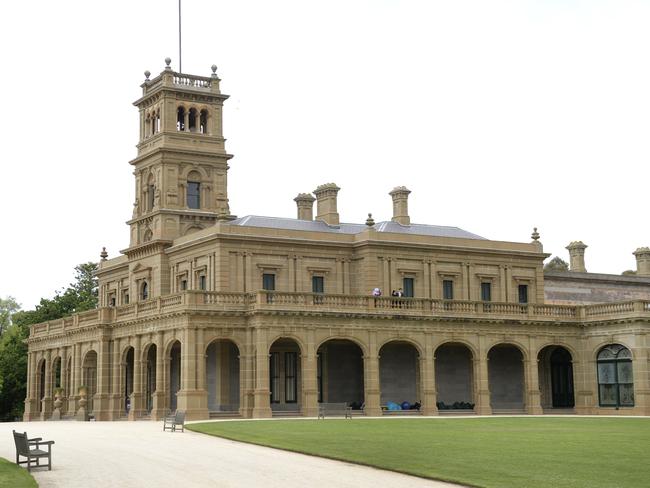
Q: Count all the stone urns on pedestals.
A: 2